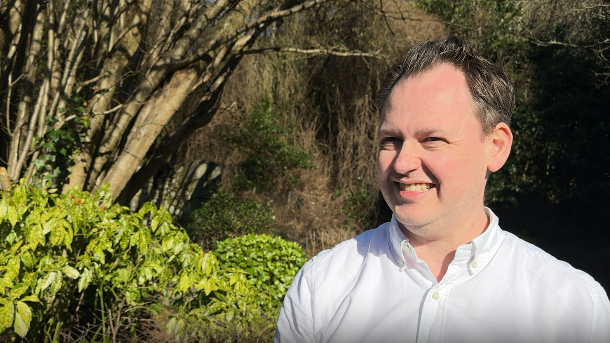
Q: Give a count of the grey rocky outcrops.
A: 1